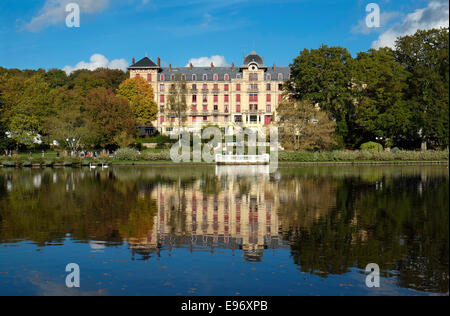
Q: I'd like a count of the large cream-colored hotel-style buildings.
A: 1